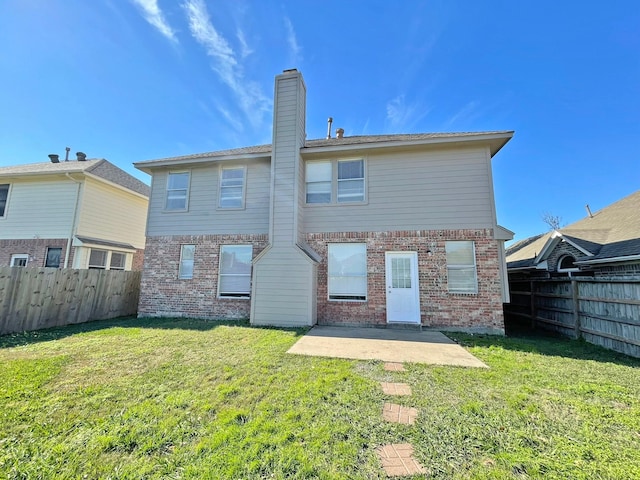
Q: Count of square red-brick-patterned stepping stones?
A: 4